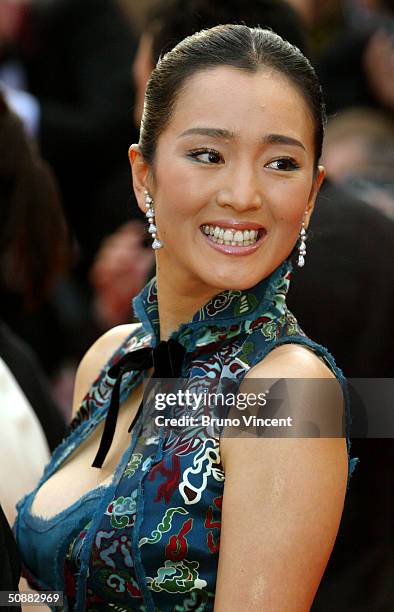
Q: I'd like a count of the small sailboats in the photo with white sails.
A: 0